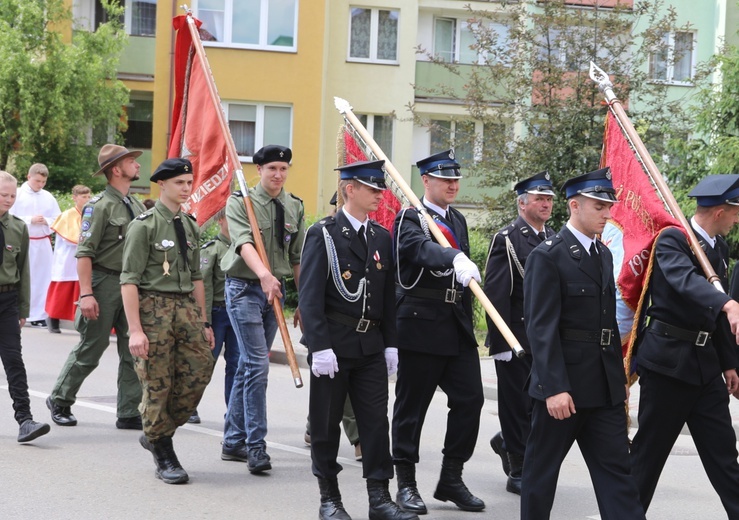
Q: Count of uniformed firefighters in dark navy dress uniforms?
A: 5